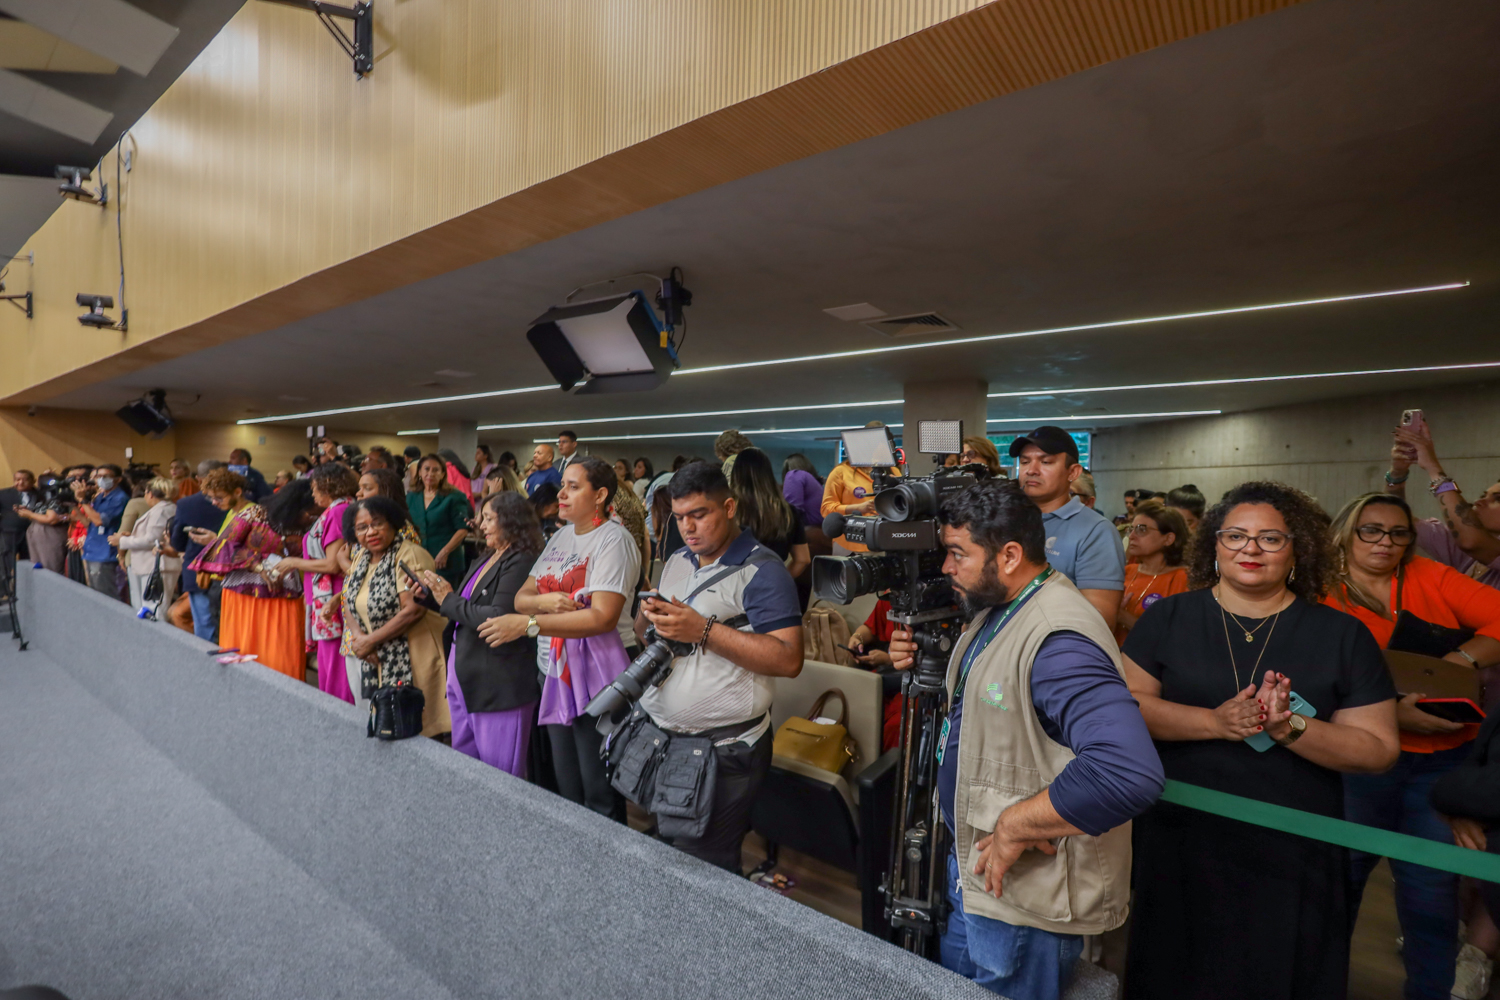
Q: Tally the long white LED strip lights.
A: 3